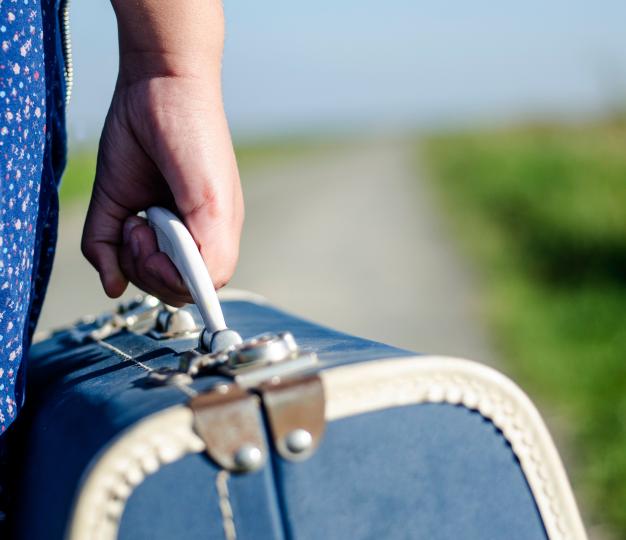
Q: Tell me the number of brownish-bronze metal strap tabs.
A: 2